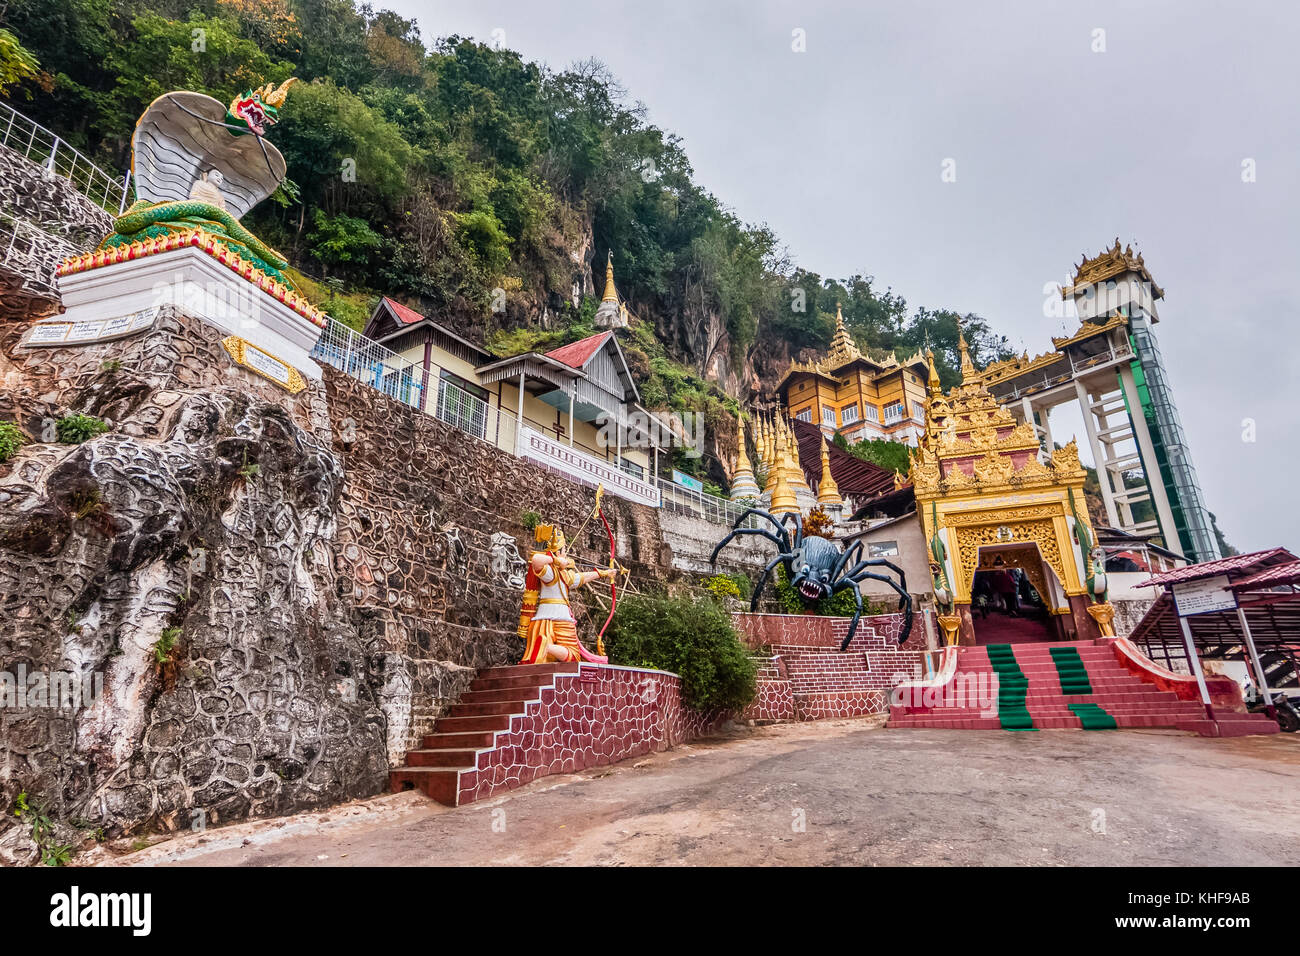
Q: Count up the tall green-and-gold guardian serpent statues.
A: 2